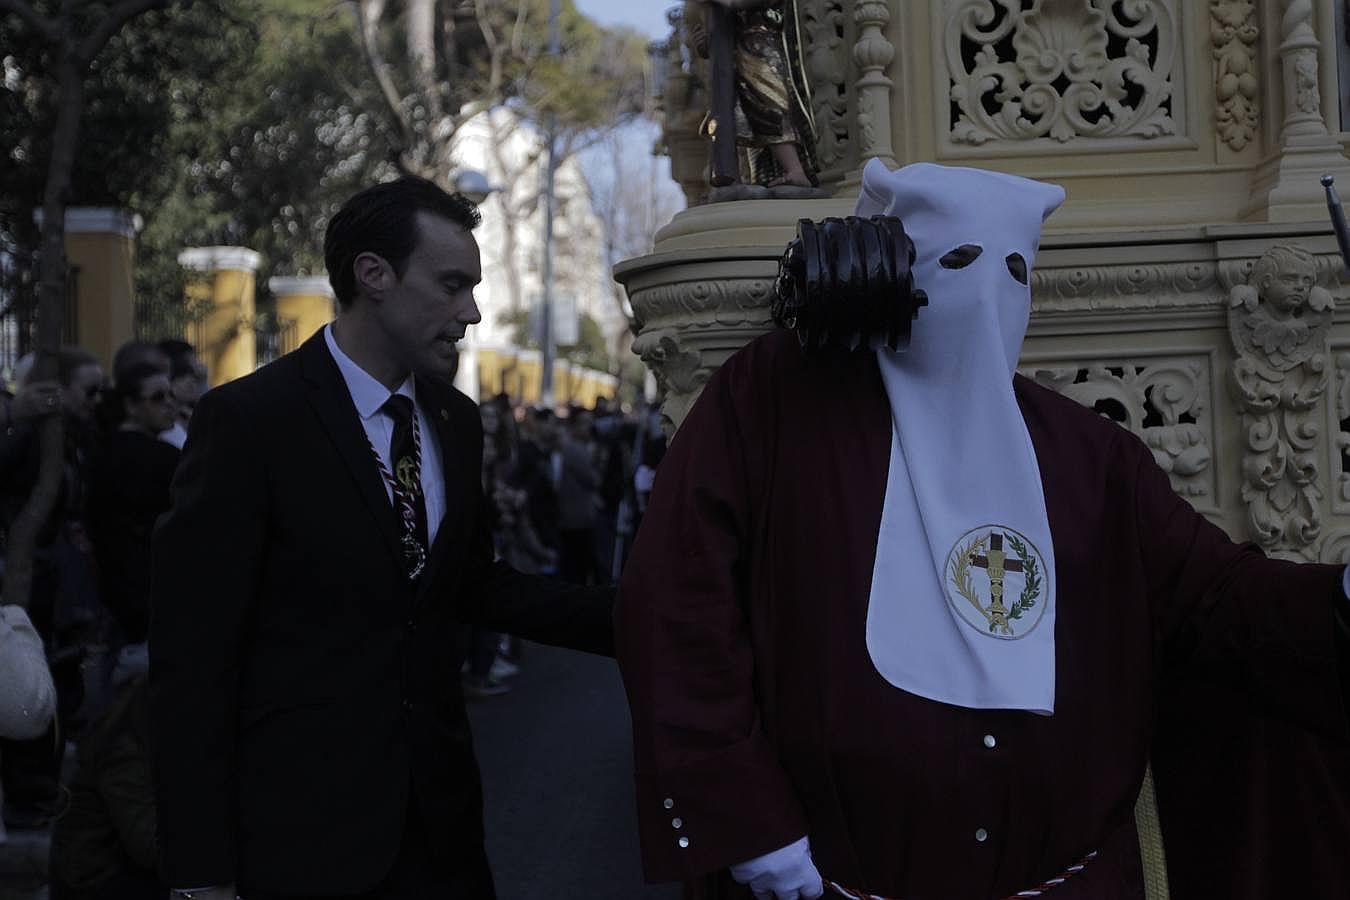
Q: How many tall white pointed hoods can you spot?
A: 1